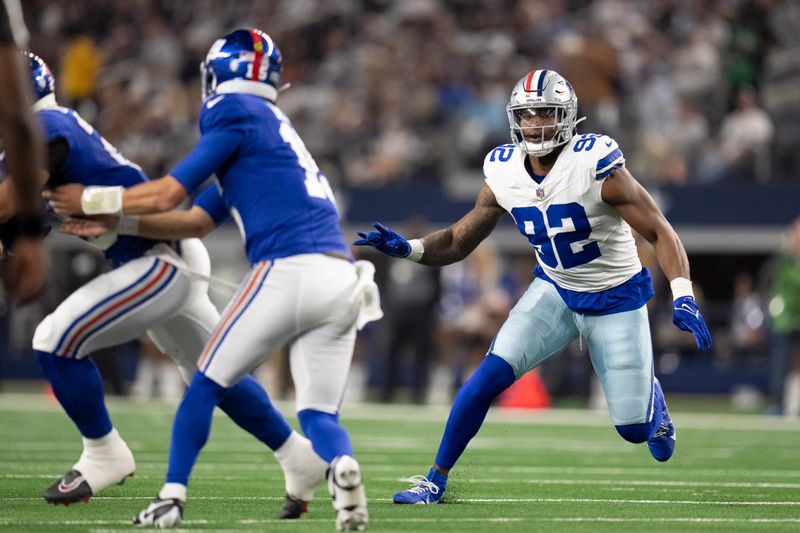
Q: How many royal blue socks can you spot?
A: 6